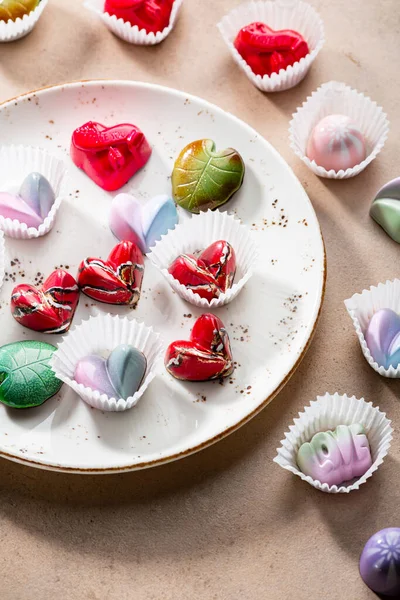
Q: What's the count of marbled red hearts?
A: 4